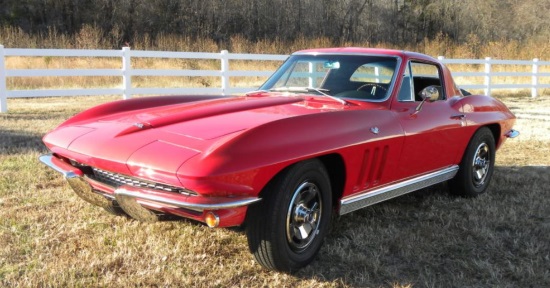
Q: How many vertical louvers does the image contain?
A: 3